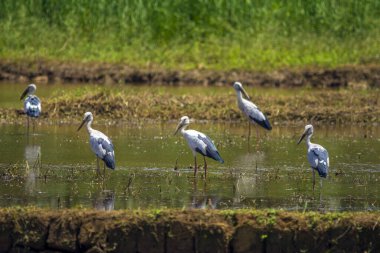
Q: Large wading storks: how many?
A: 5